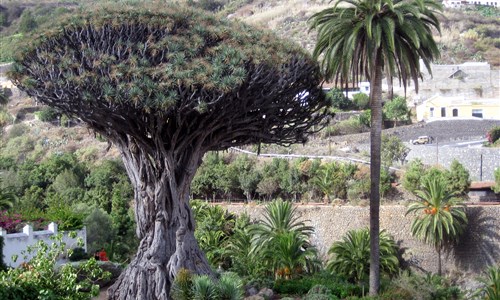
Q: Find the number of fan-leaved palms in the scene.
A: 0